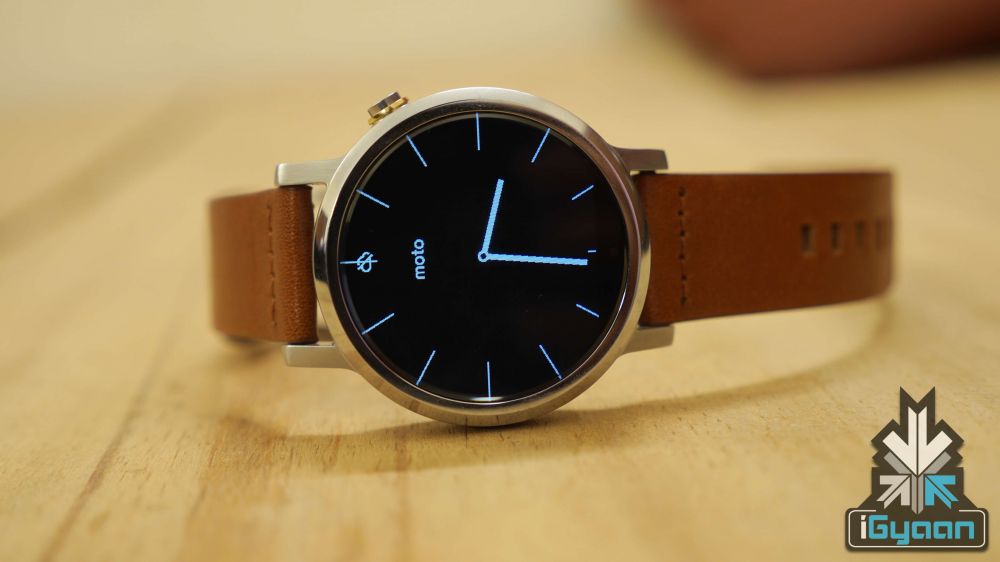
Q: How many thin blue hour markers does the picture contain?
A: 12